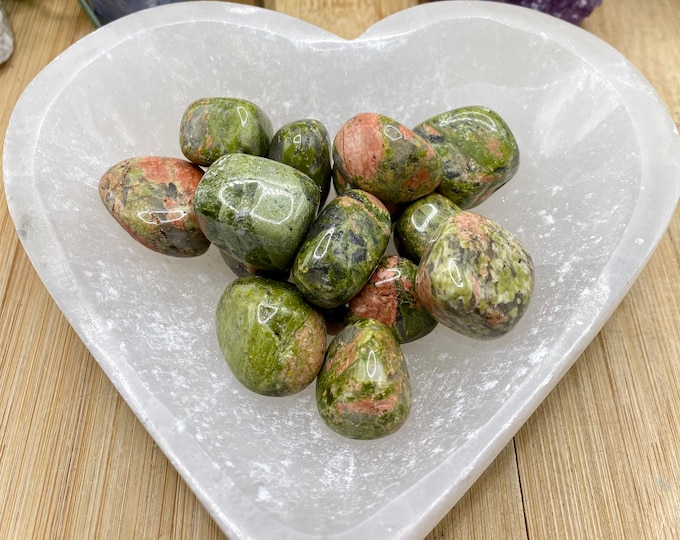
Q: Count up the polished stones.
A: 12